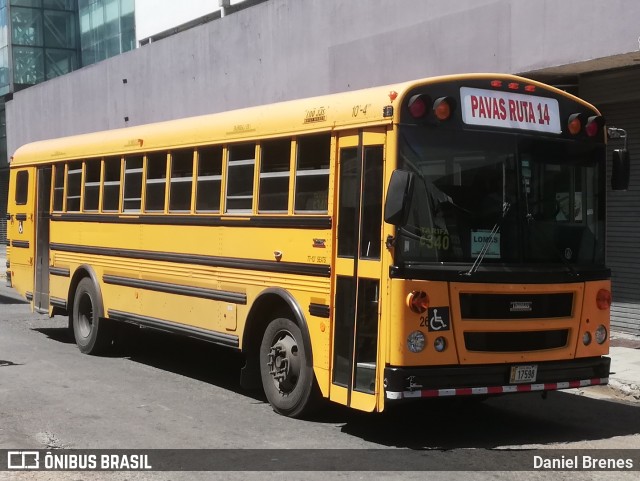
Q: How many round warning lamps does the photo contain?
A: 4